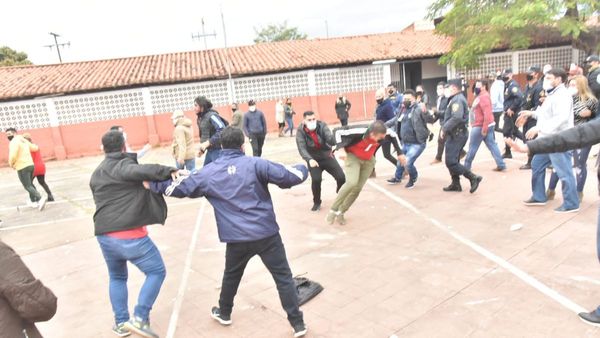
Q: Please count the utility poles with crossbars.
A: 2